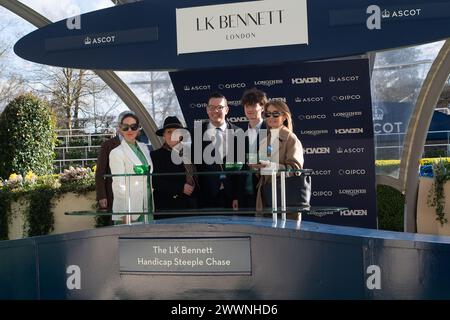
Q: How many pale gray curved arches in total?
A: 2